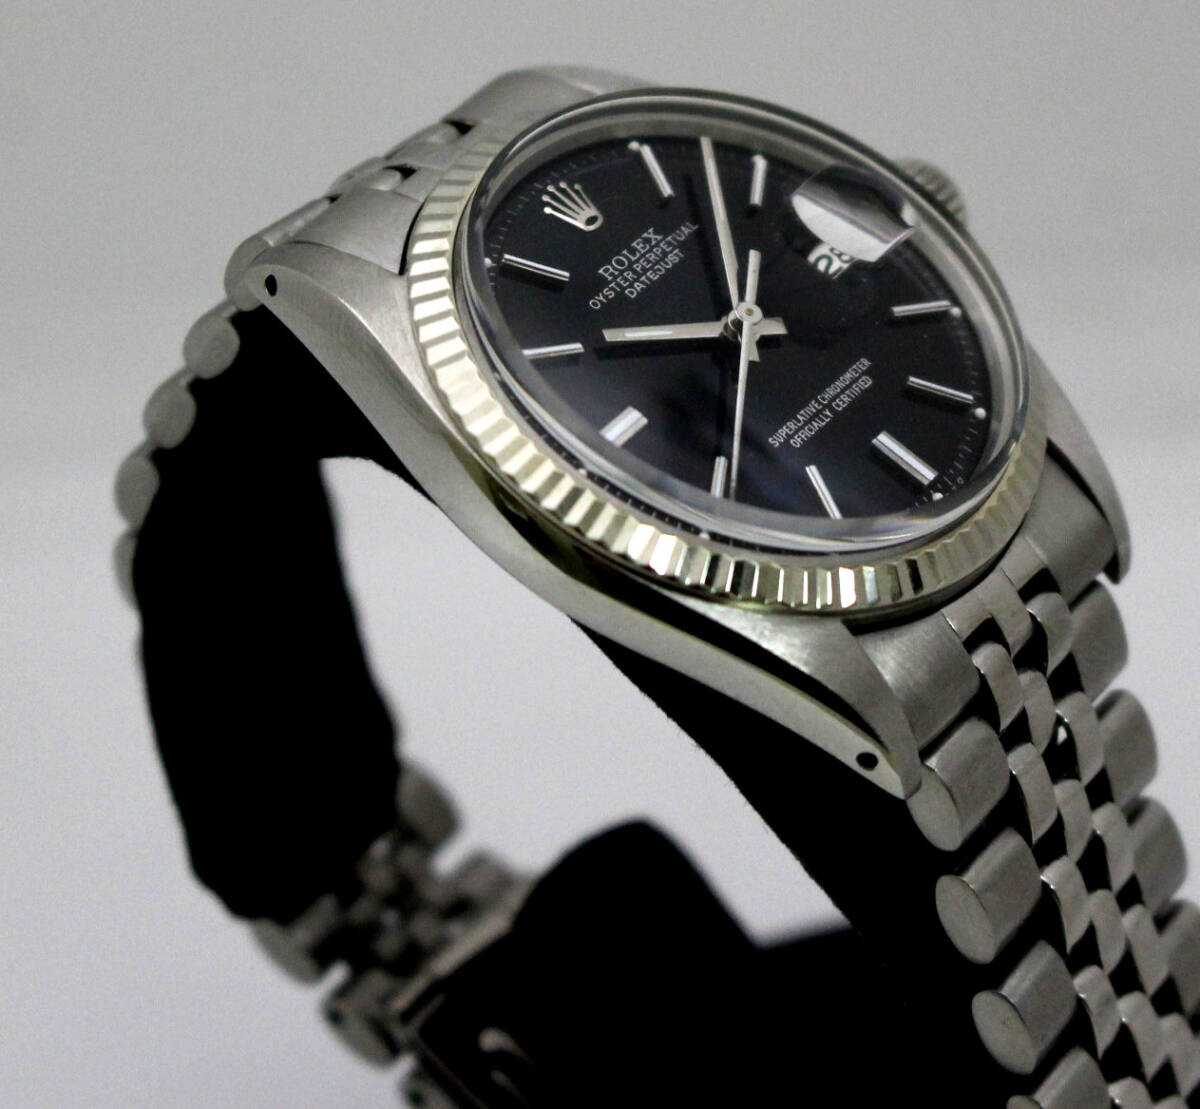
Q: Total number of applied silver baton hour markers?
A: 10